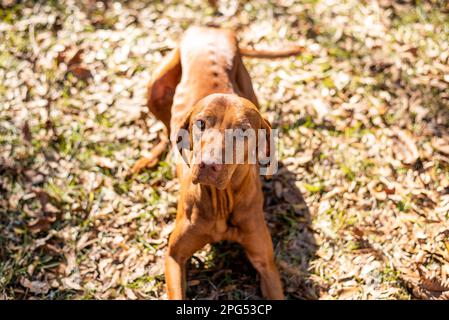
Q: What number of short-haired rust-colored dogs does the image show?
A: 1